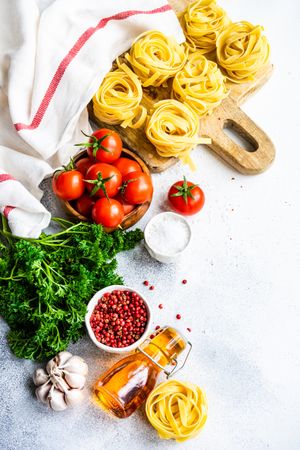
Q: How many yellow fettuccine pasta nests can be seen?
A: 7